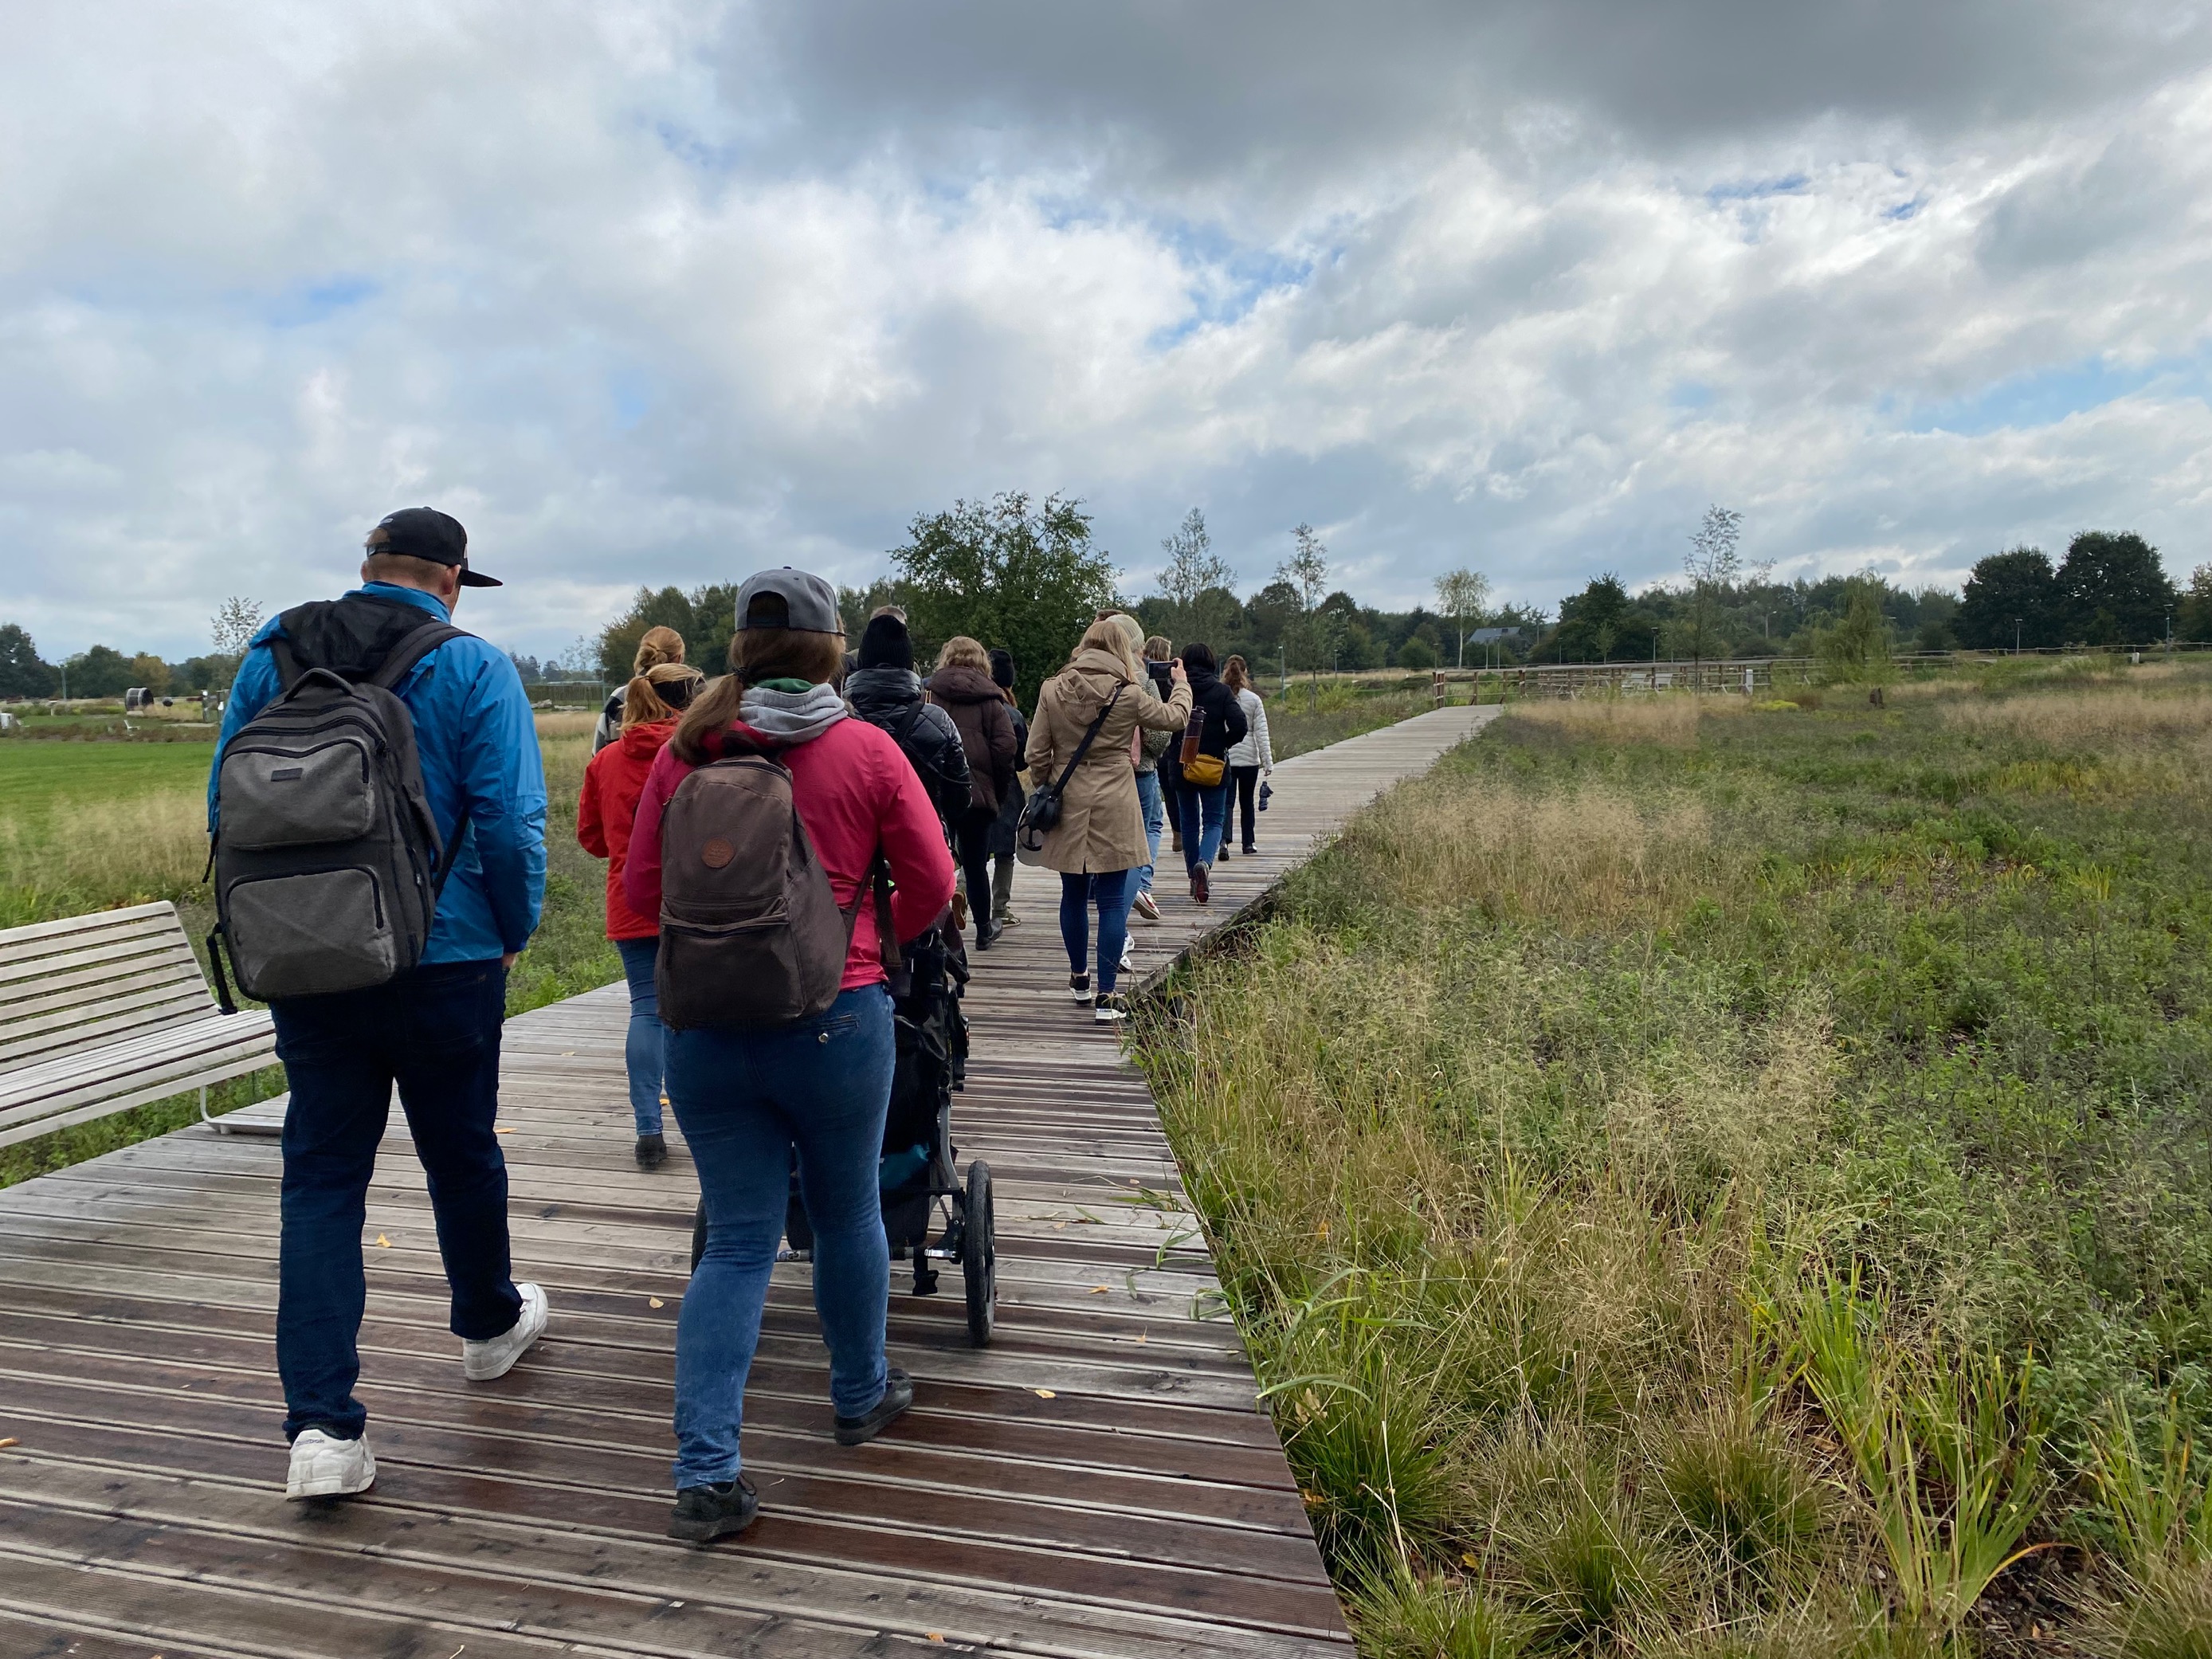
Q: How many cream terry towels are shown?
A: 0